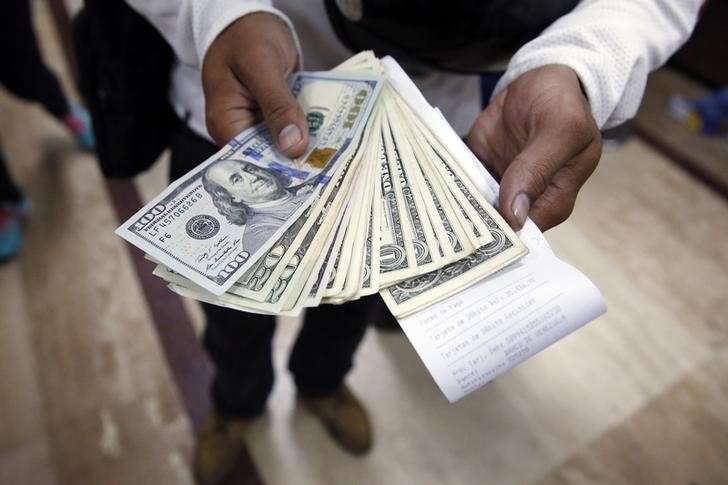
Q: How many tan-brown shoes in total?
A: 2